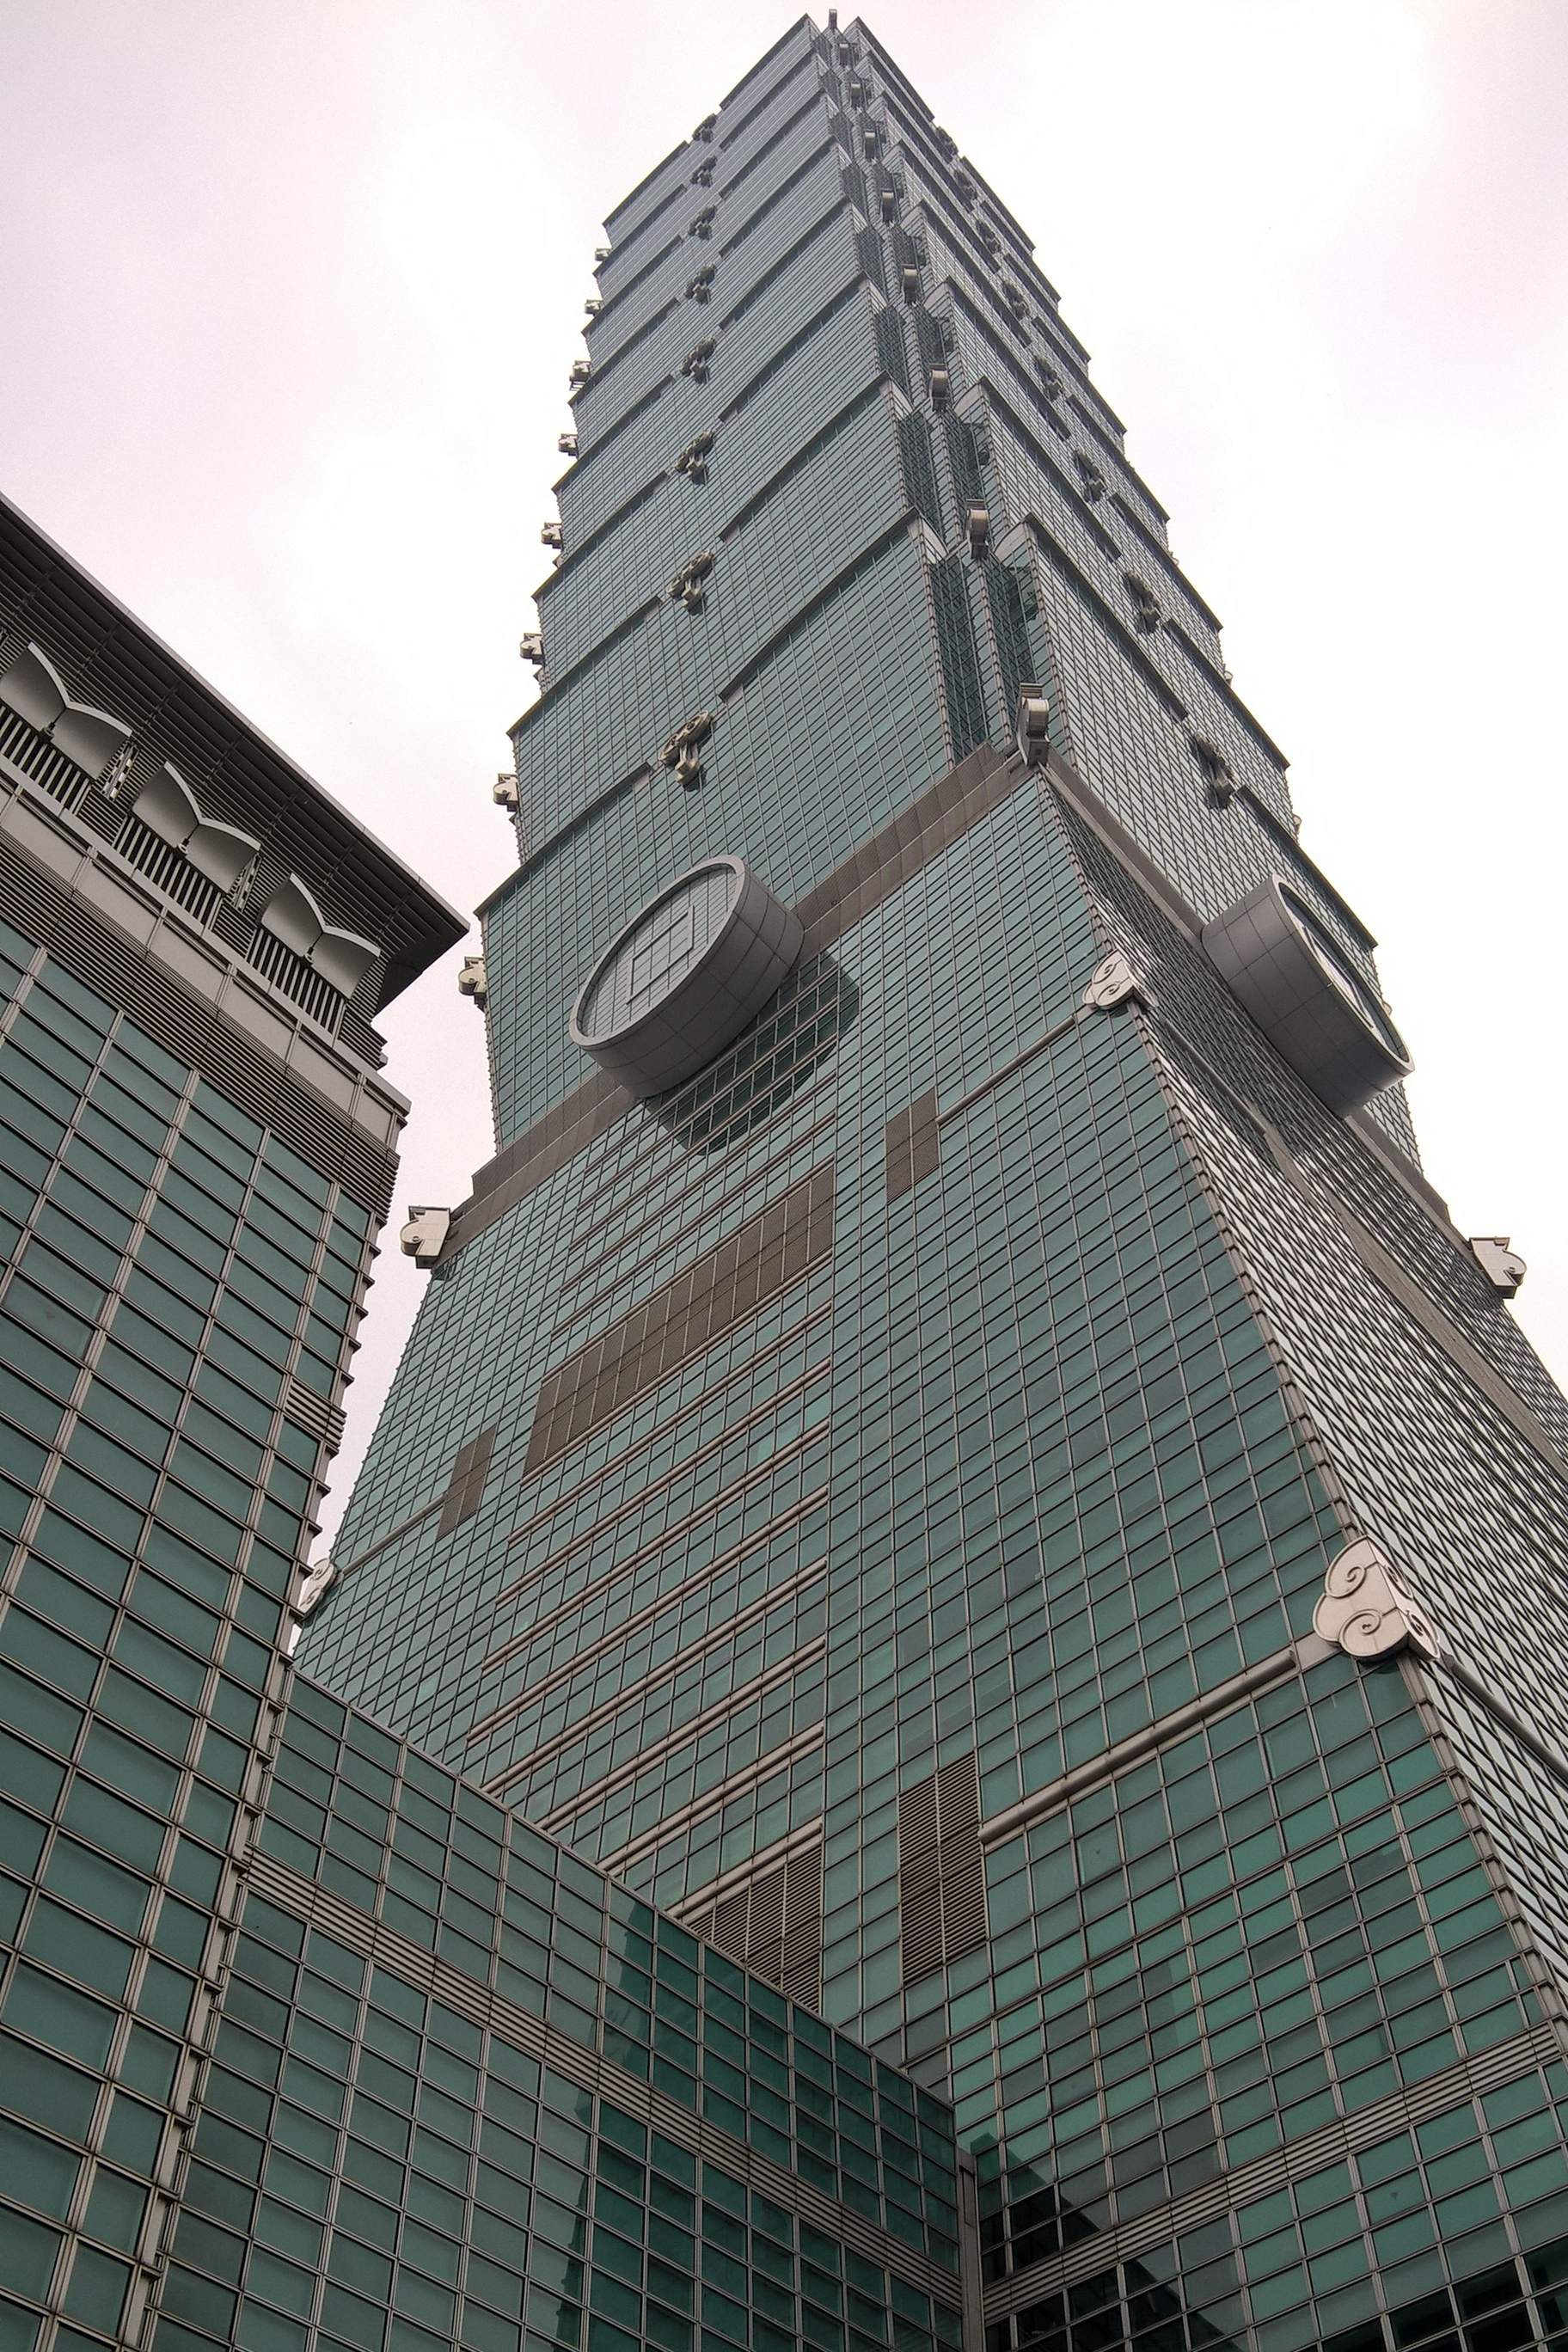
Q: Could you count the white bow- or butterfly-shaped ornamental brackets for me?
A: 3